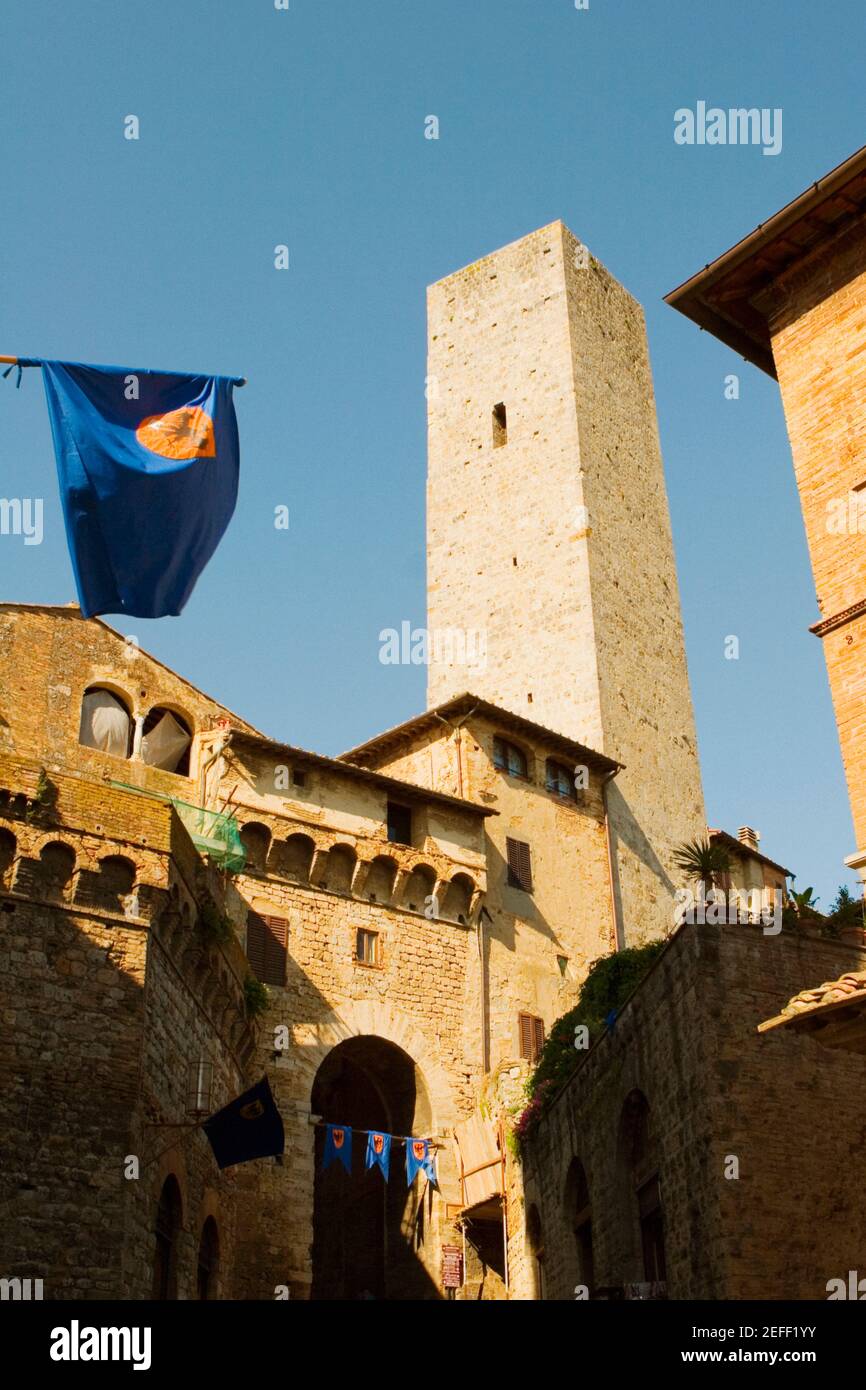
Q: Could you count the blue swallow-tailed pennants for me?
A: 3